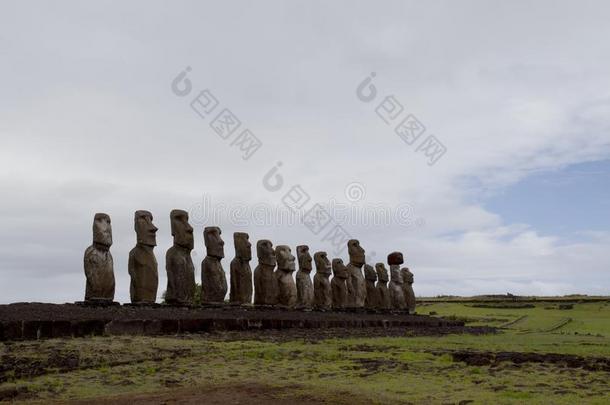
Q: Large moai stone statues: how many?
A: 15